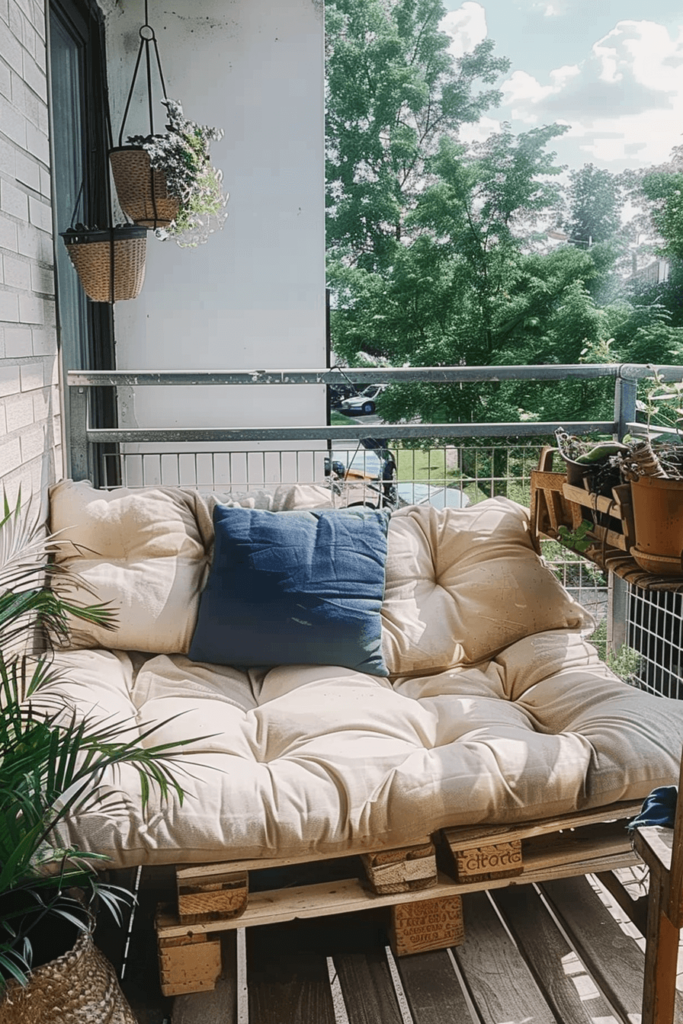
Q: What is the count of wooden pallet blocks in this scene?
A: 5